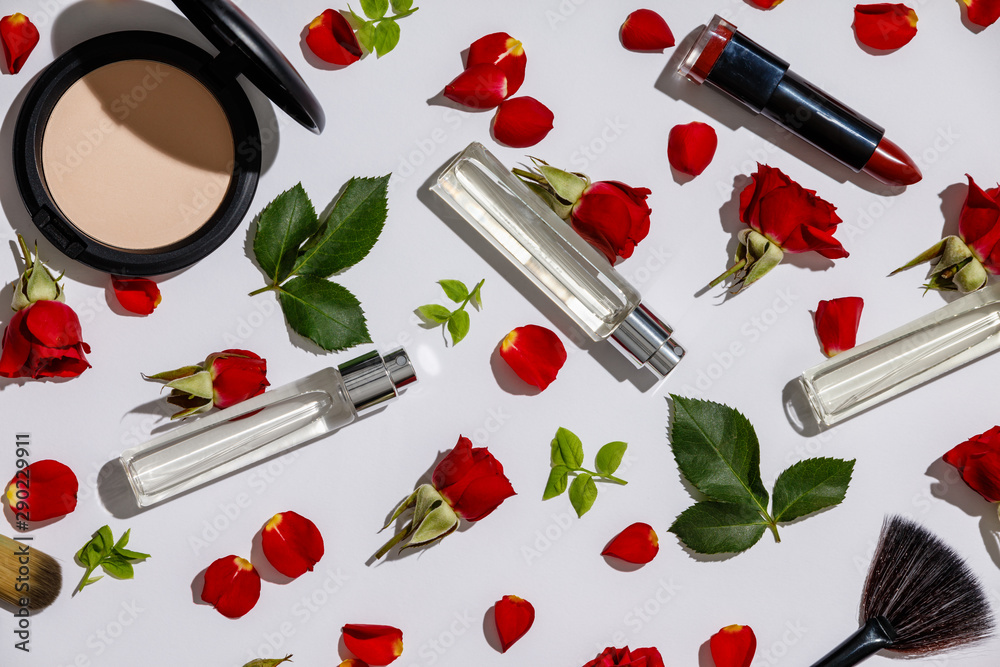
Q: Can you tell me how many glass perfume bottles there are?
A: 3